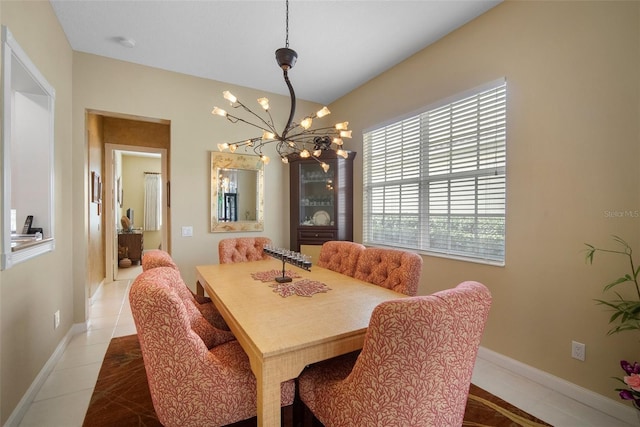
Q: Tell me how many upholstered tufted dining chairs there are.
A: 6